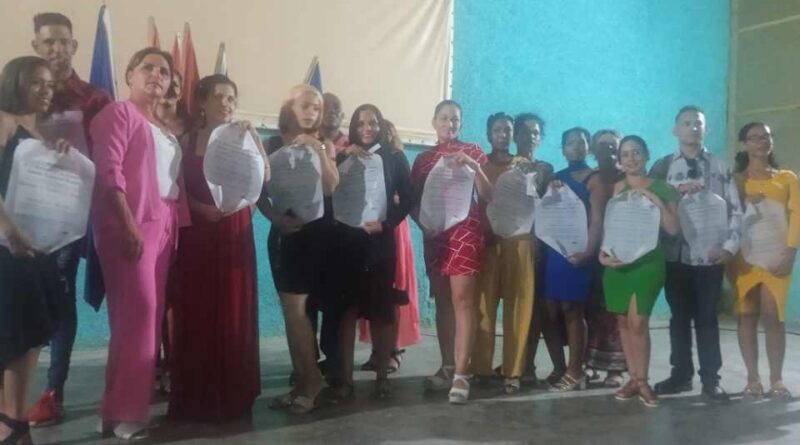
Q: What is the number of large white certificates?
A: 10